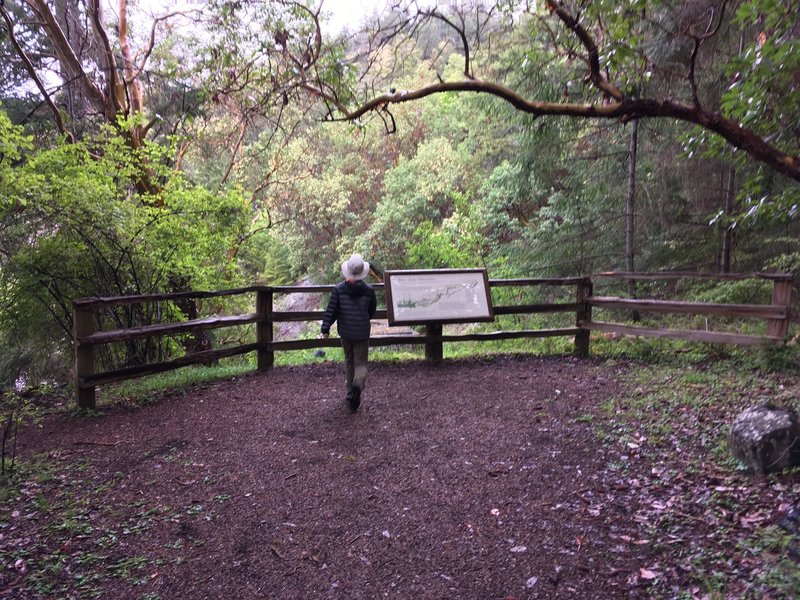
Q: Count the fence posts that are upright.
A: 5